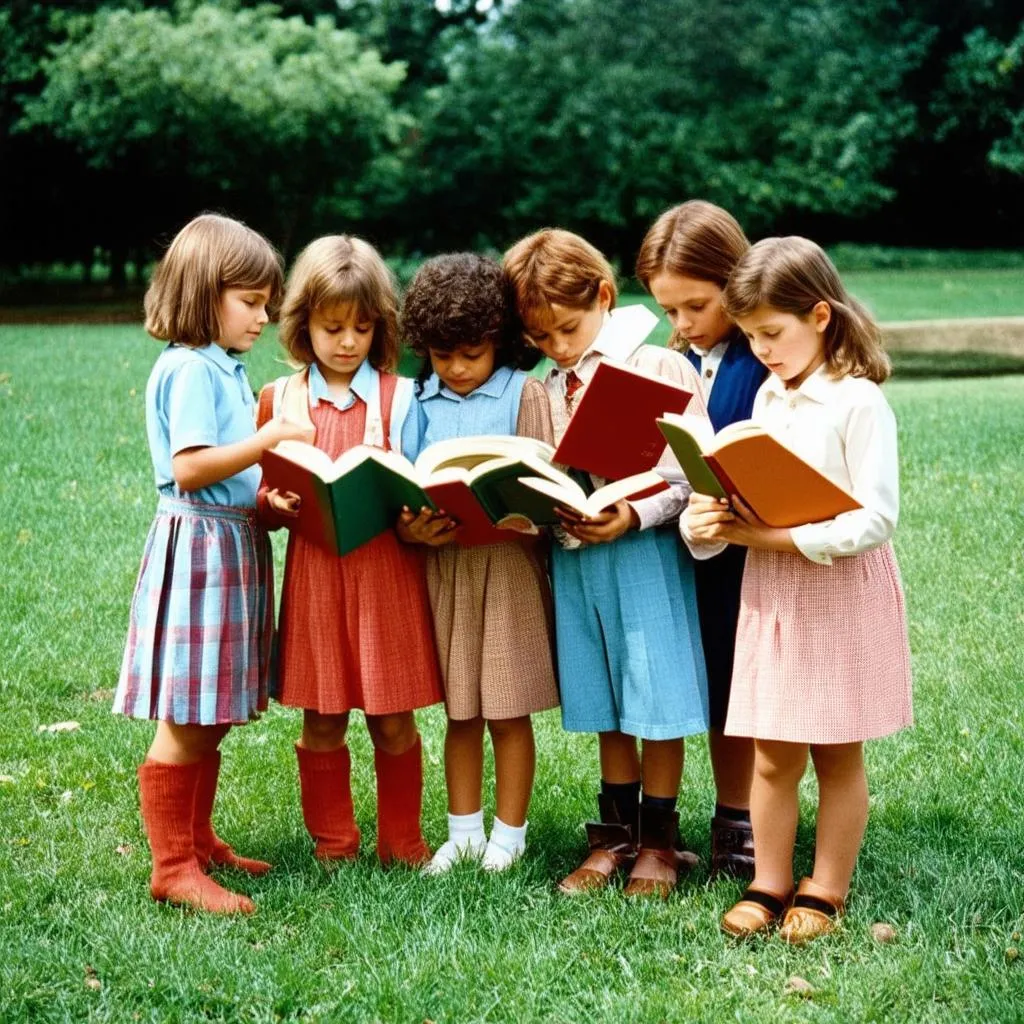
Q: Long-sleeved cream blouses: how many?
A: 1